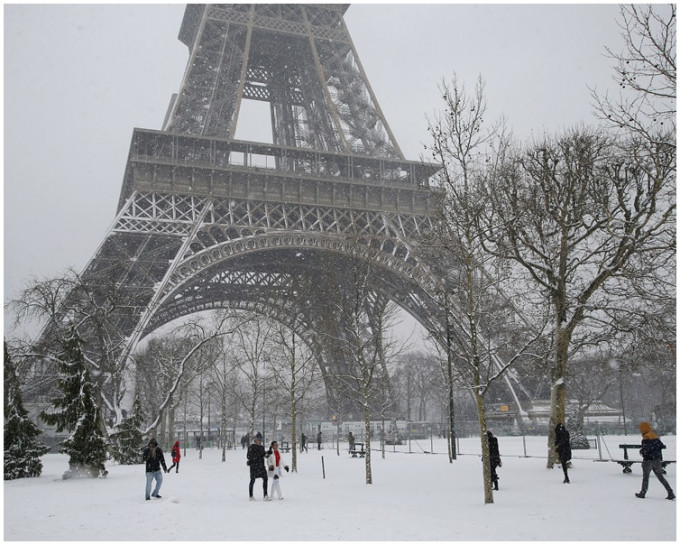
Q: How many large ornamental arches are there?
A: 2